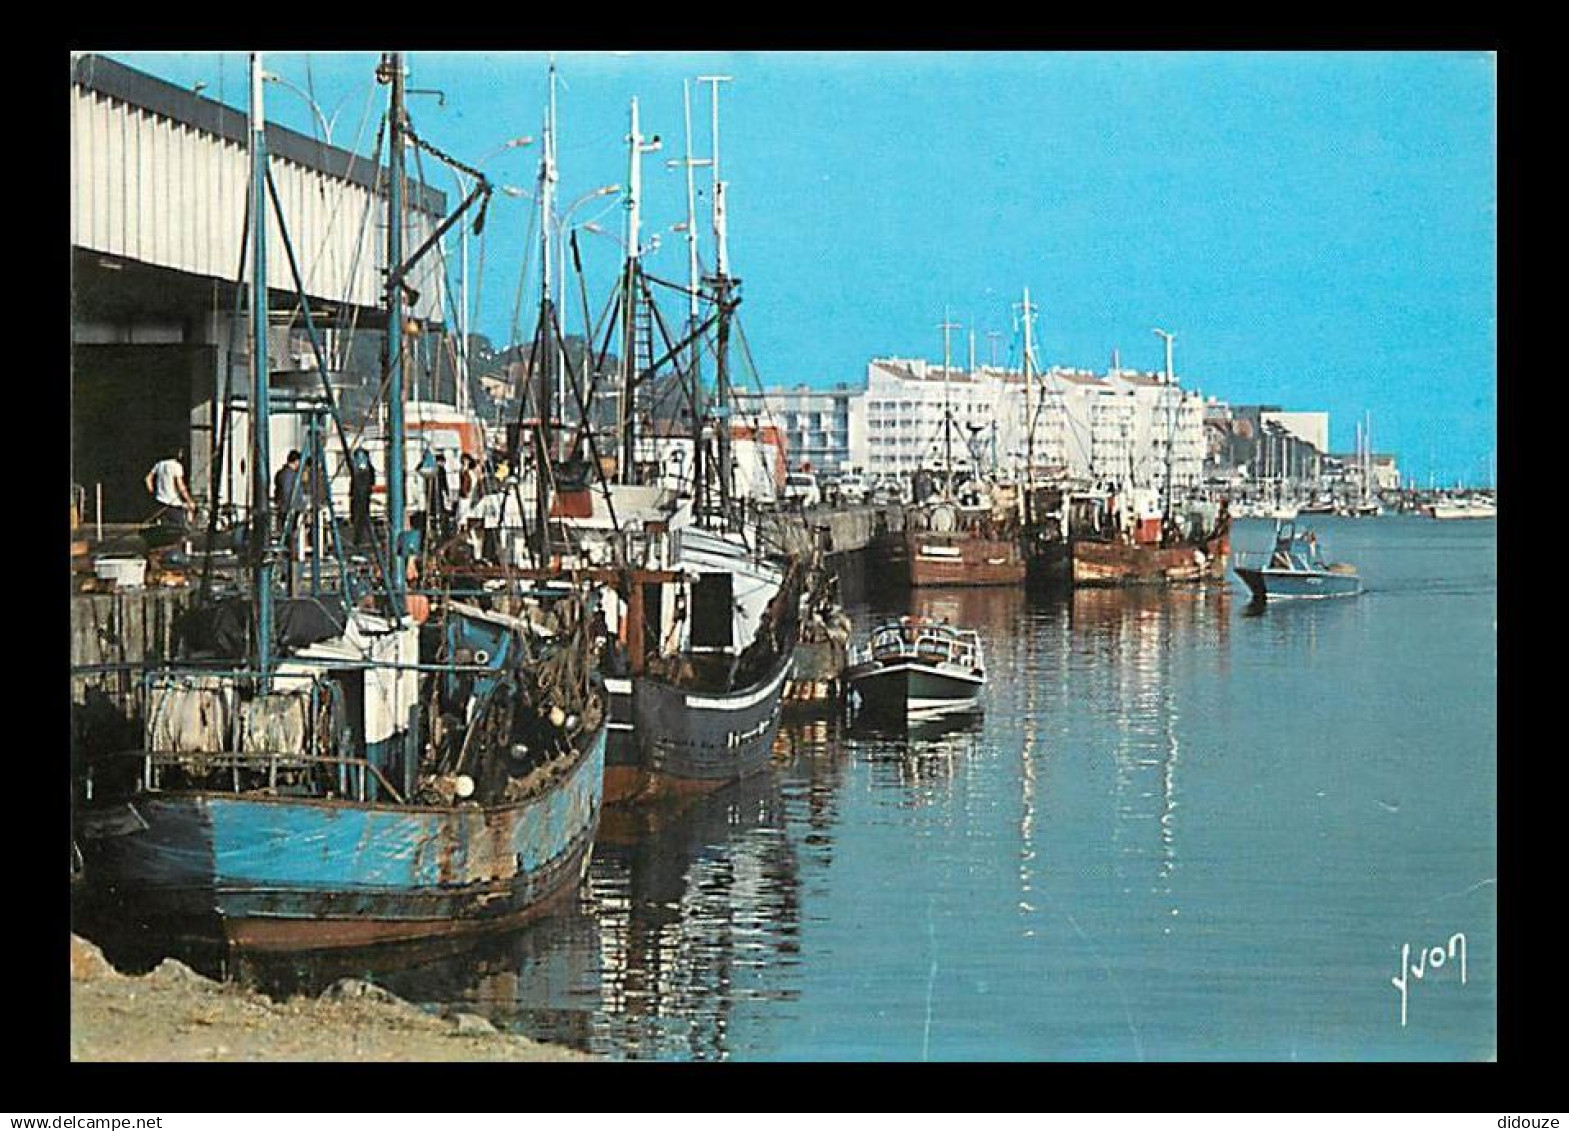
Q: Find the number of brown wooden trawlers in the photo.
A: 2